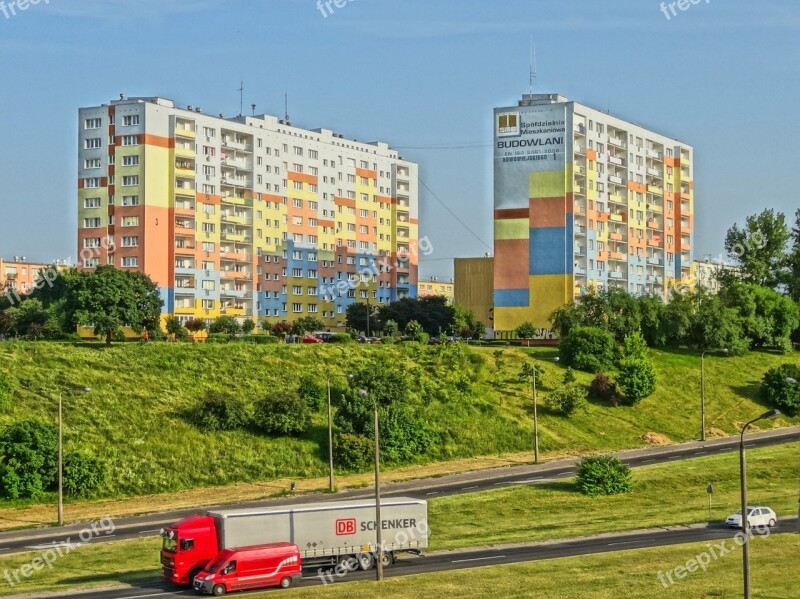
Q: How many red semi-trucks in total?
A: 1